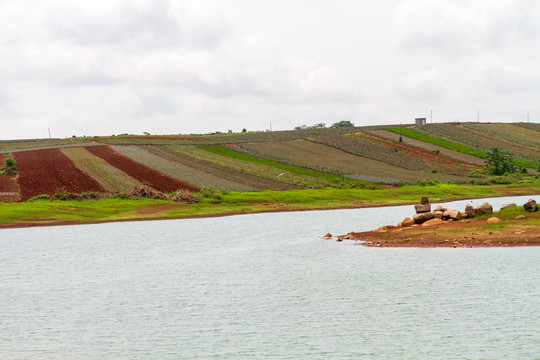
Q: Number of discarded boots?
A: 0